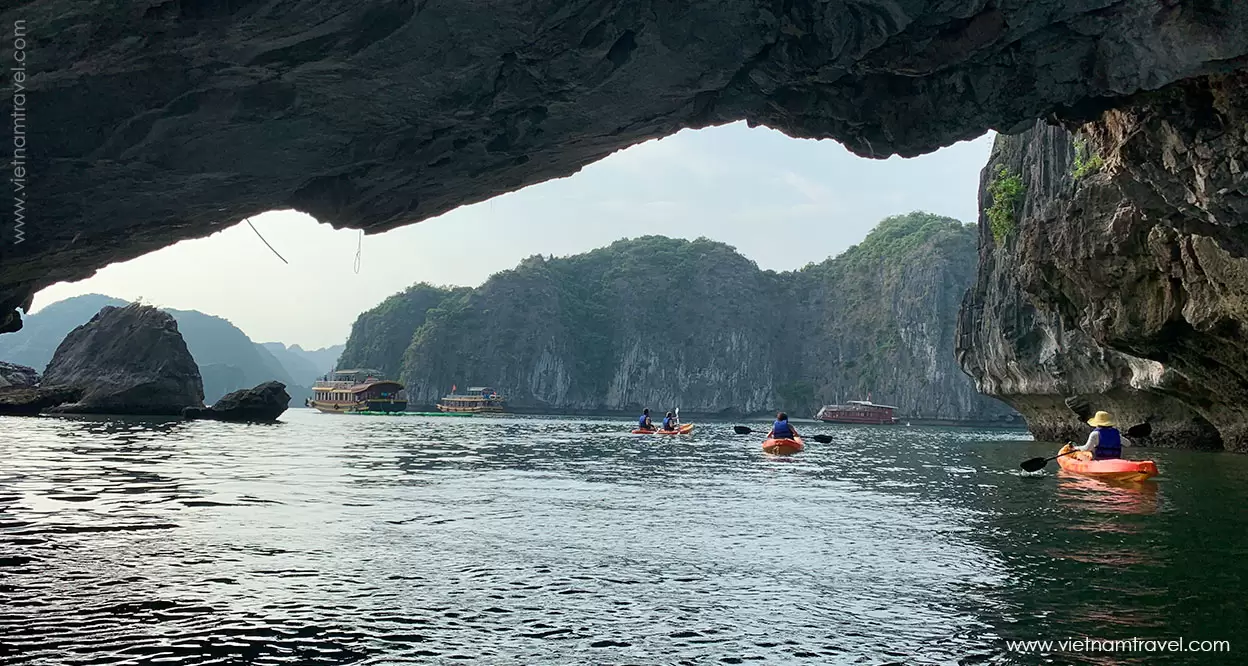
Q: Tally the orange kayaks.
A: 3